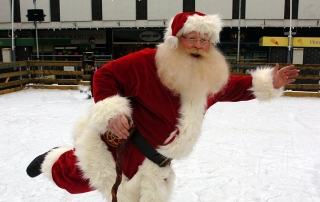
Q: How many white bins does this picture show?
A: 2